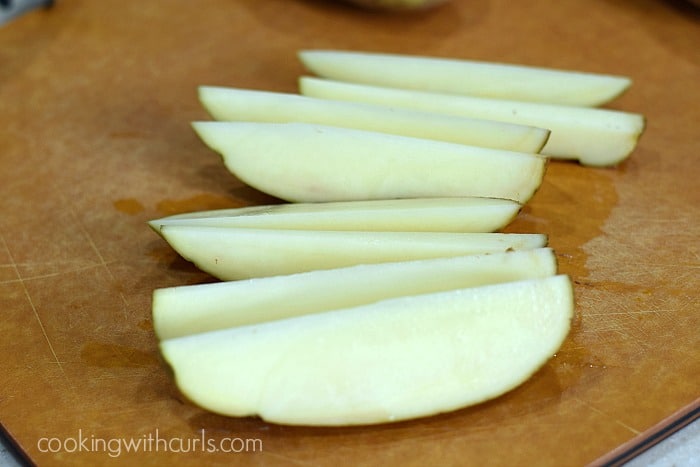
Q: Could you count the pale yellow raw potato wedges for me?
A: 8